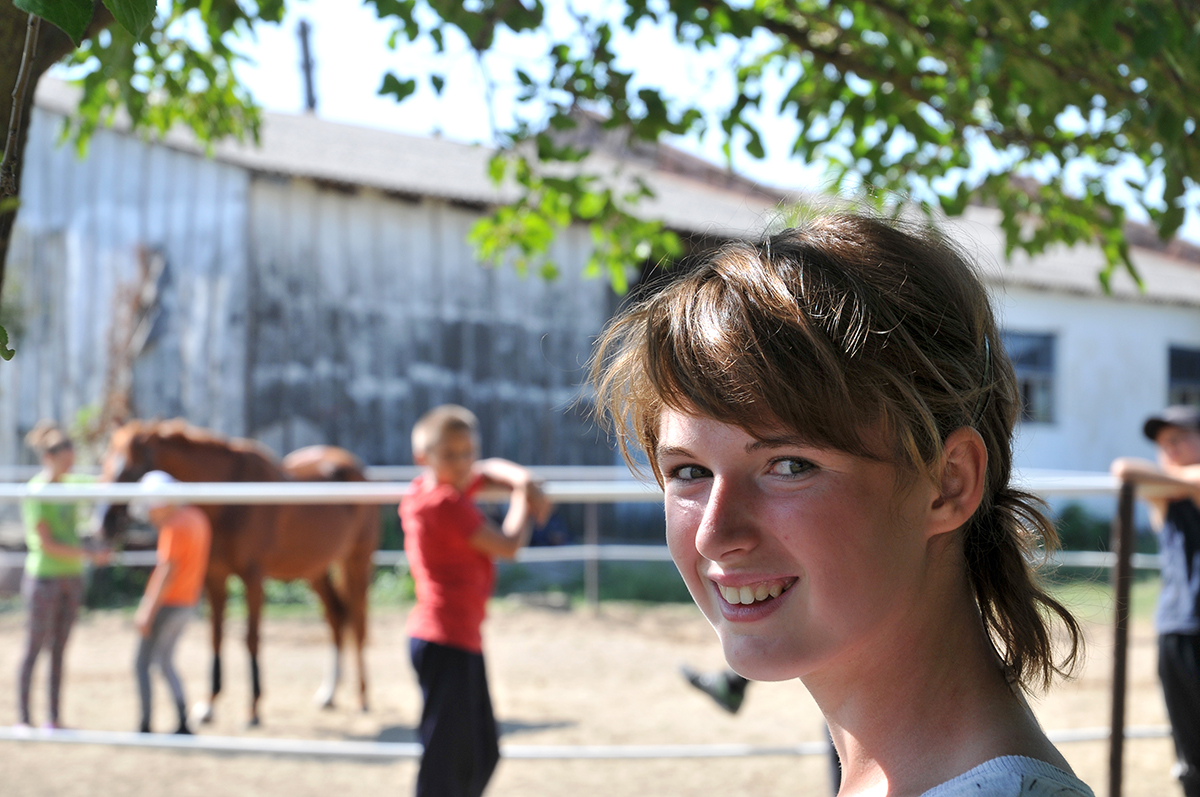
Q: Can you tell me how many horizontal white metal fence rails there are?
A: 4